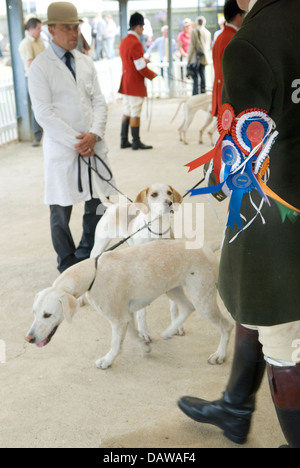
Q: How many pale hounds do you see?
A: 3